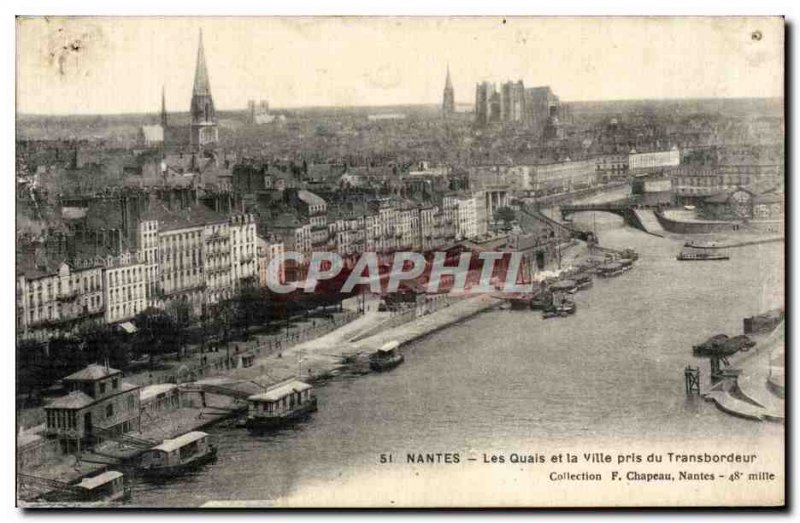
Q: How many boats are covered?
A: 4